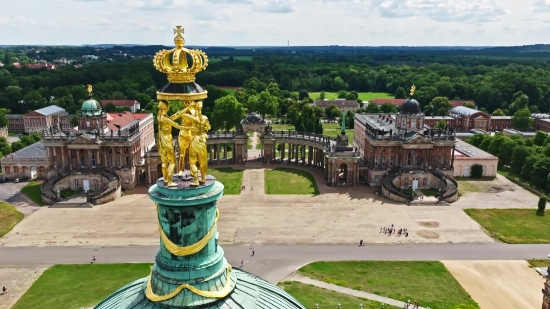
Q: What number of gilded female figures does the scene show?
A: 3